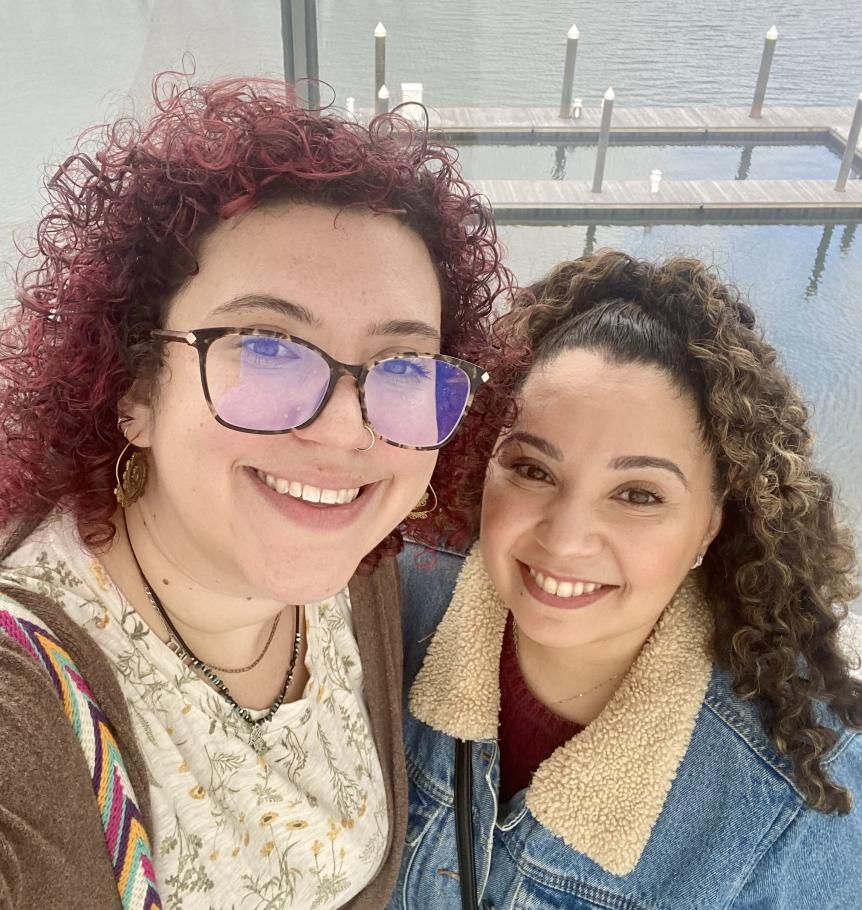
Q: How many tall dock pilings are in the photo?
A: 6